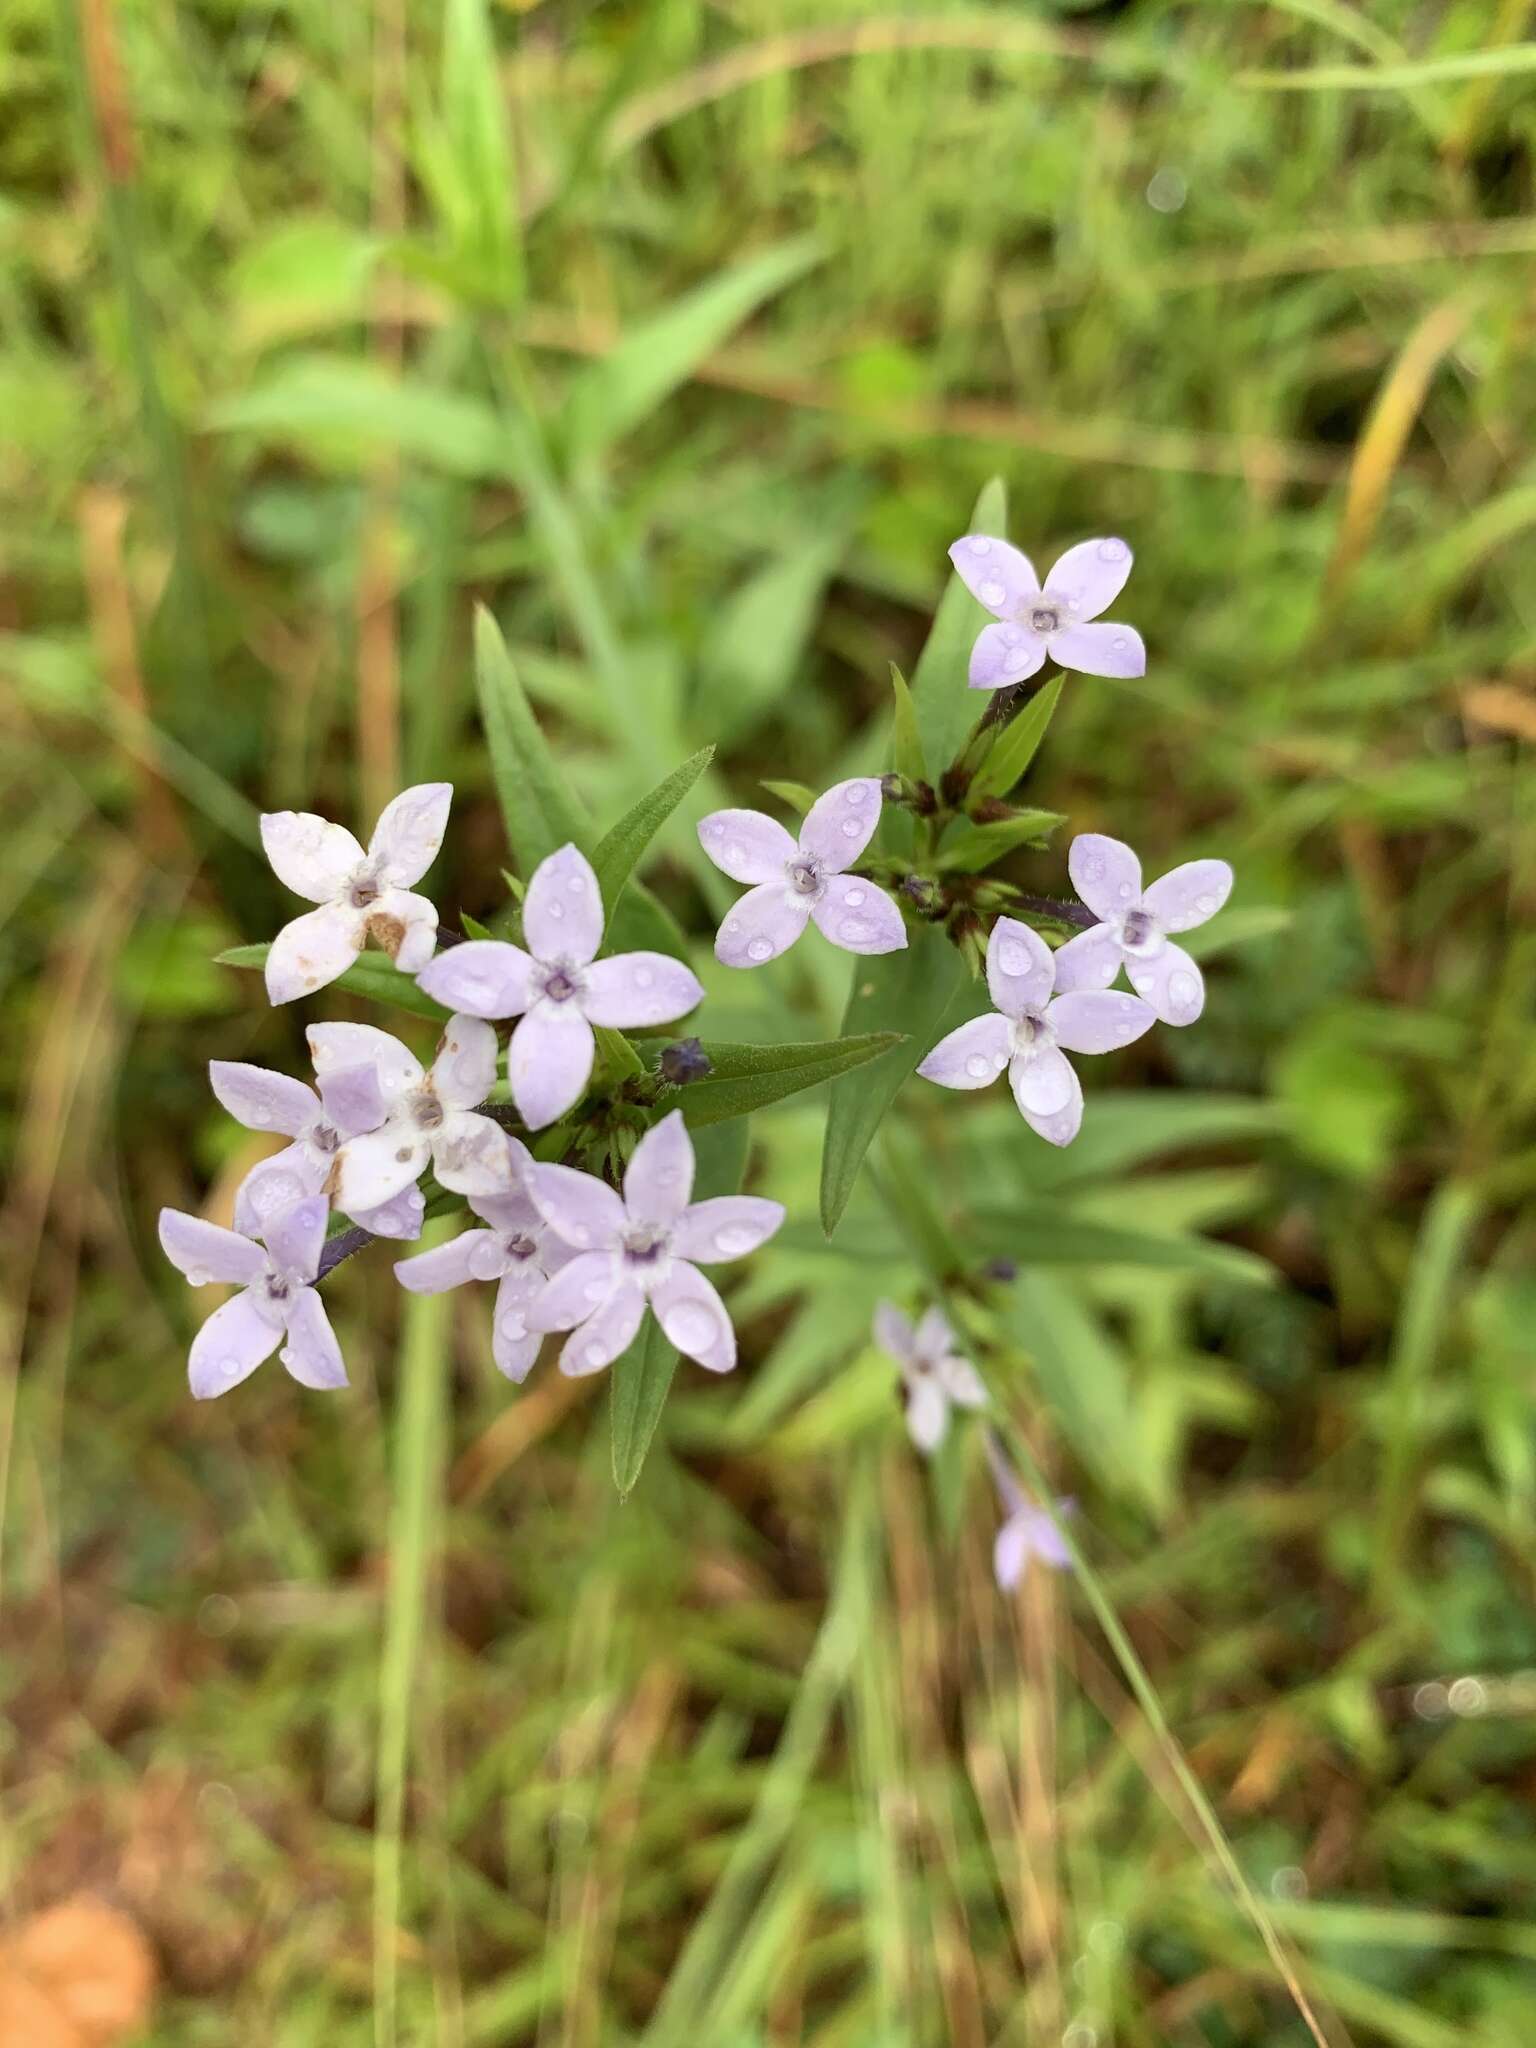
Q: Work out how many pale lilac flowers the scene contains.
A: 13